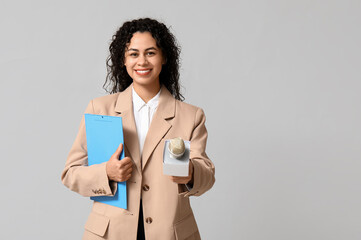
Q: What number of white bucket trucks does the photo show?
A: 0